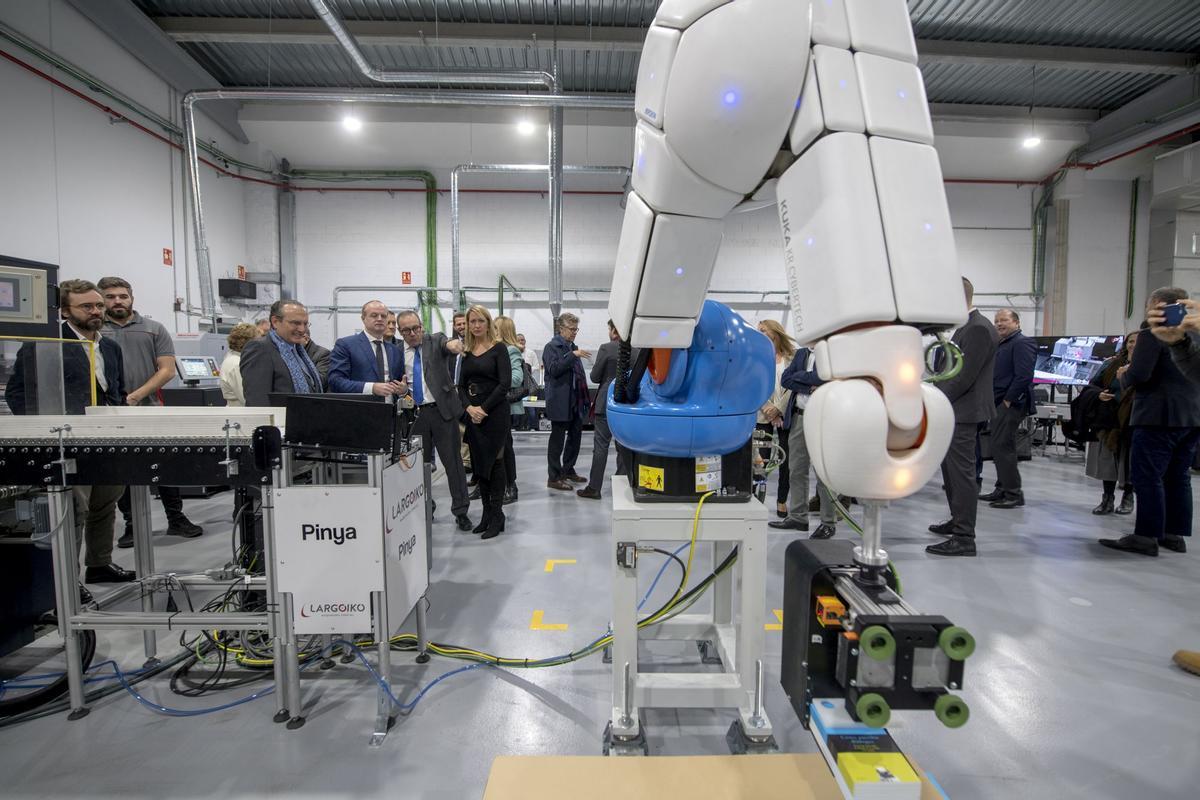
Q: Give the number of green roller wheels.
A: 4